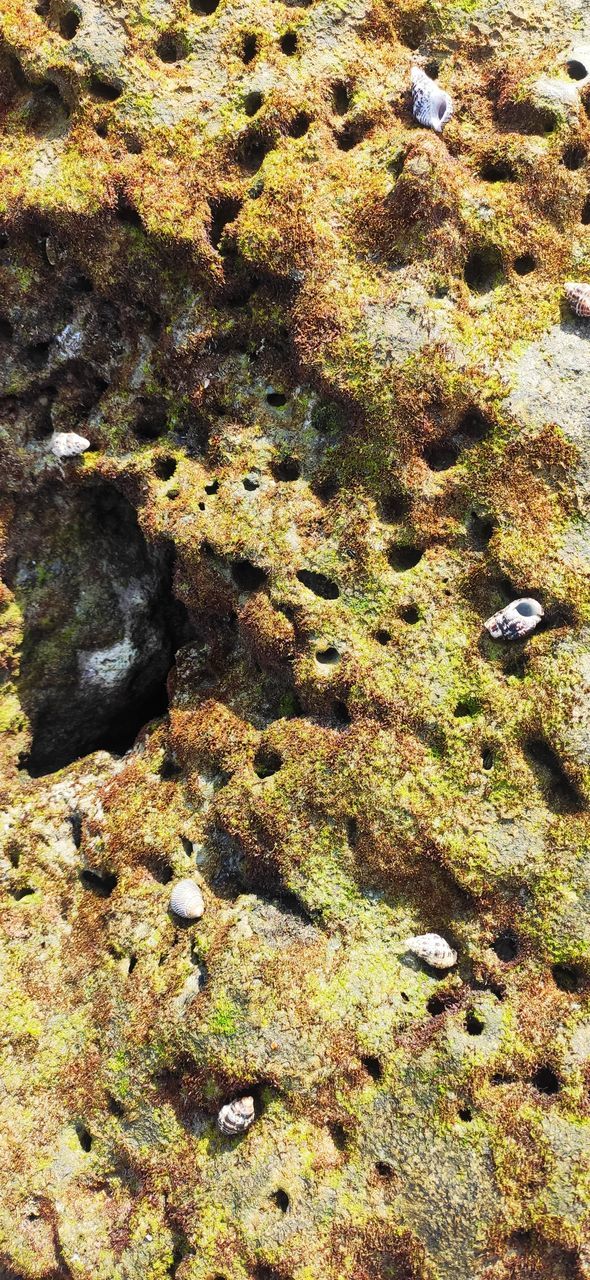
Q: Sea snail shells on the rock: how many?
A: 7